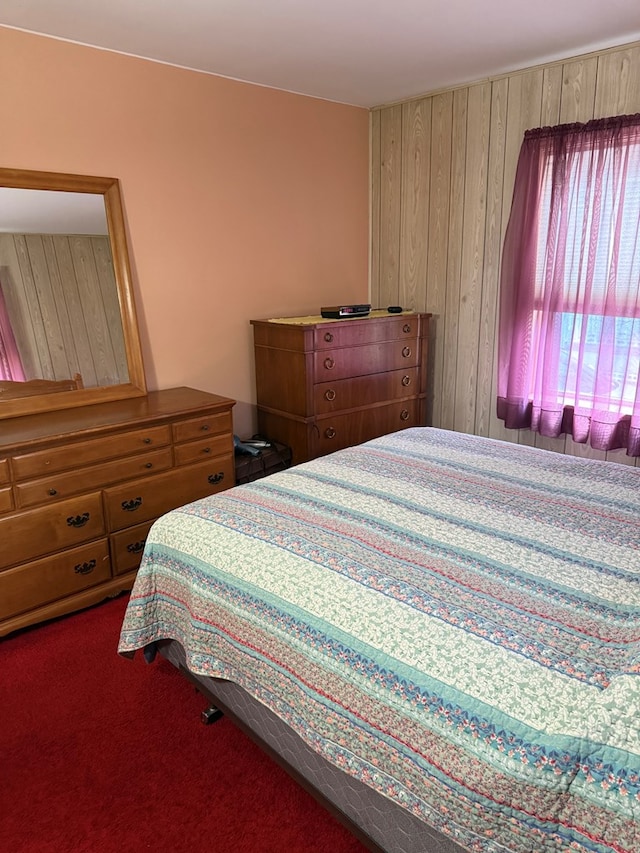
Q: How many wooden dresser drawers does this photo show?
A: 14